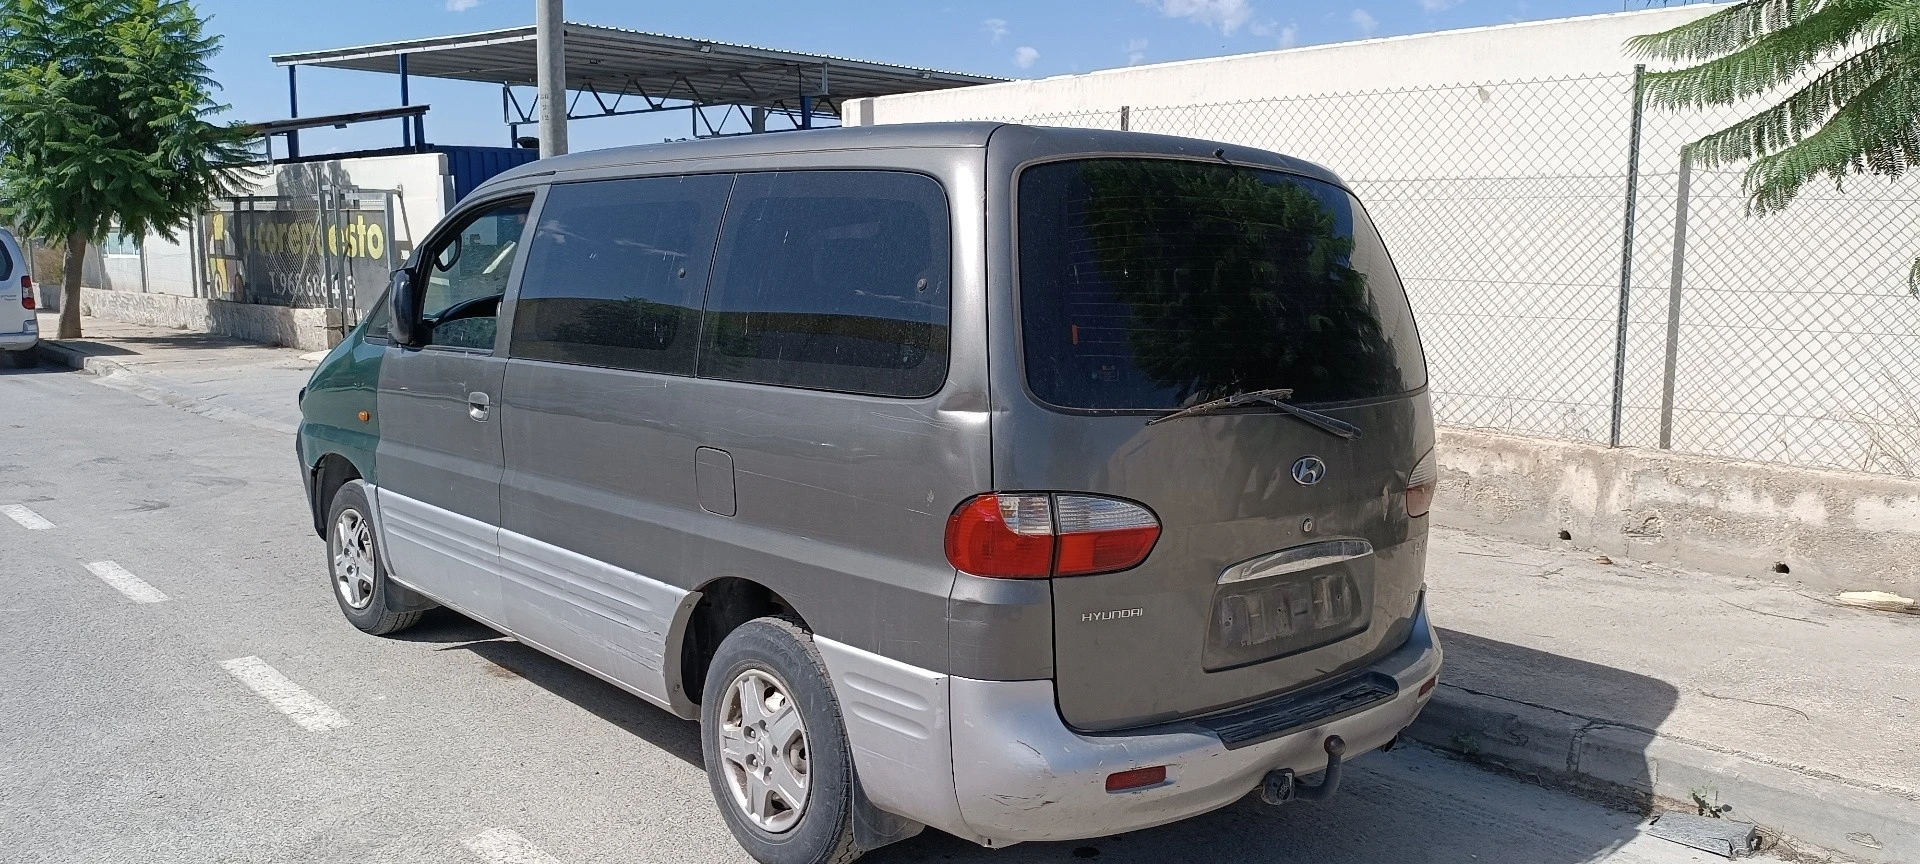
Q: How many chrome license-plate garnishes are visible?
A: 1